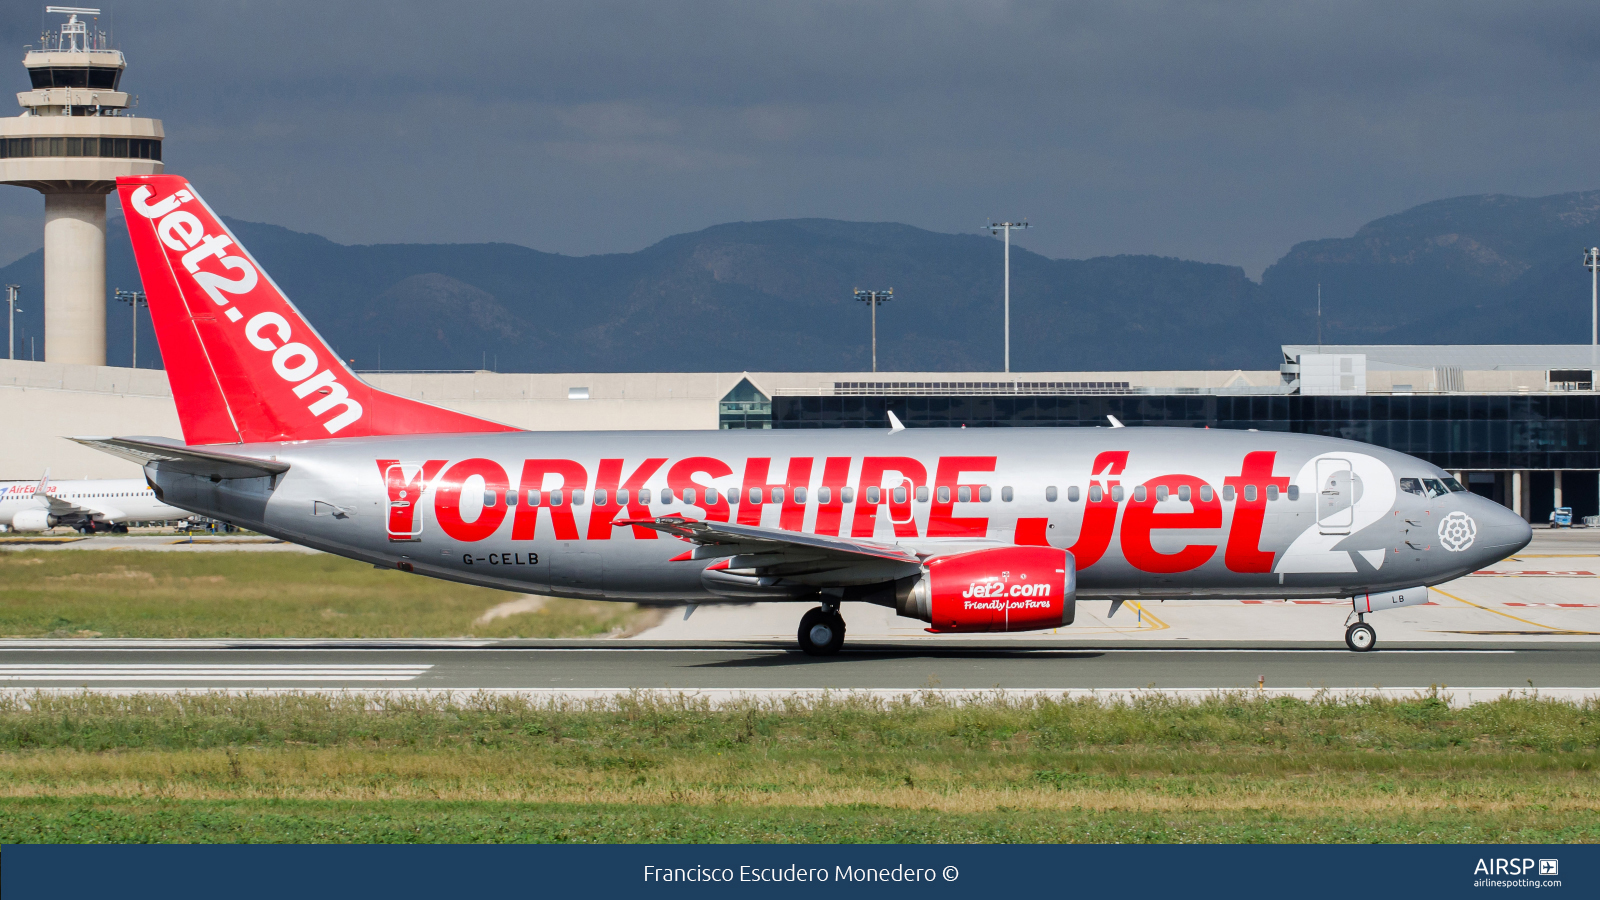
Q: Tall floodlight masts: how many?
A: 5